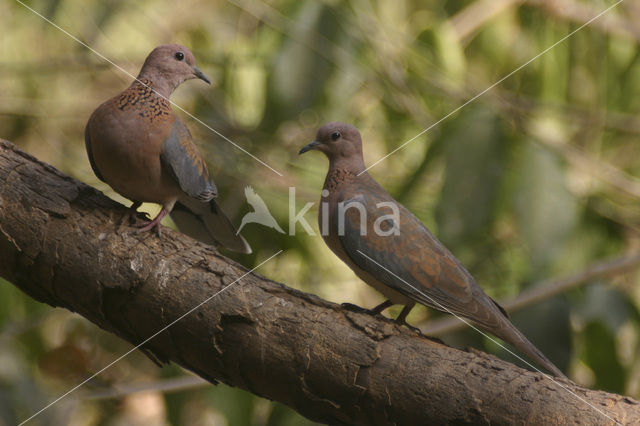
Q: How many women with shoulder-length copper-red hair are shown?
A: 0